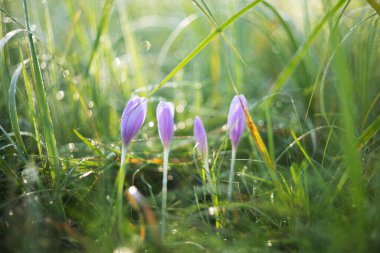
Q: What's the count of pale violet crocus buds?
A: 4